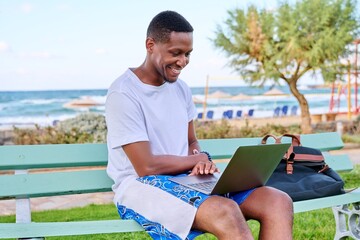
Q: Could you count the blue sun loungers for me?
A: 9